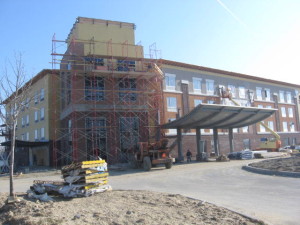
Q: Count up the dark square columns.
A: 4